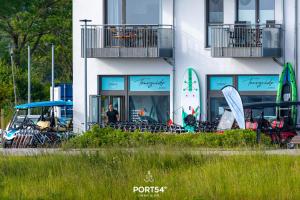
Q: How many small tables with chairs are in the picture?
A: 2